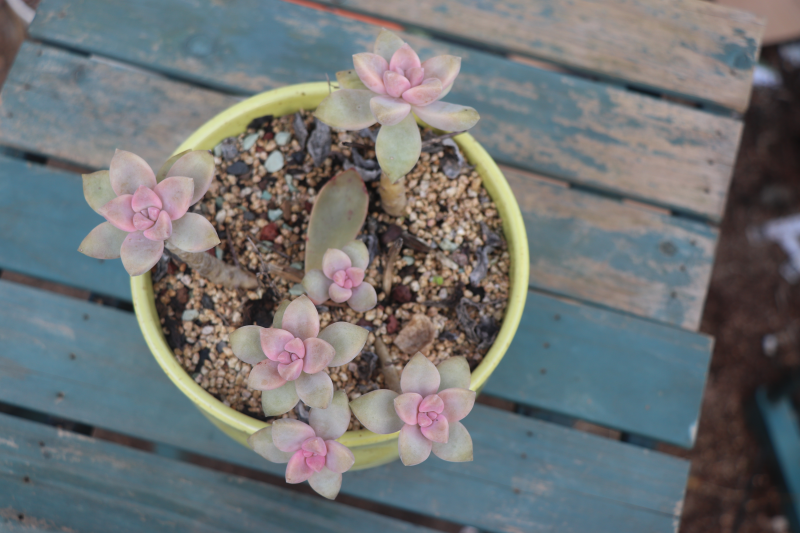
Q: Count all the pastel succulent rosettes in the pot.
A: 6